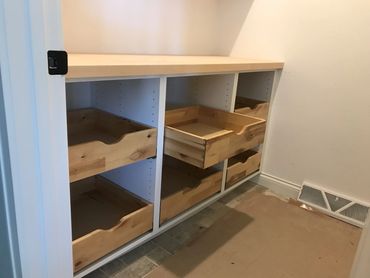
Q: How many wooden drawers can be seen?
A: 6